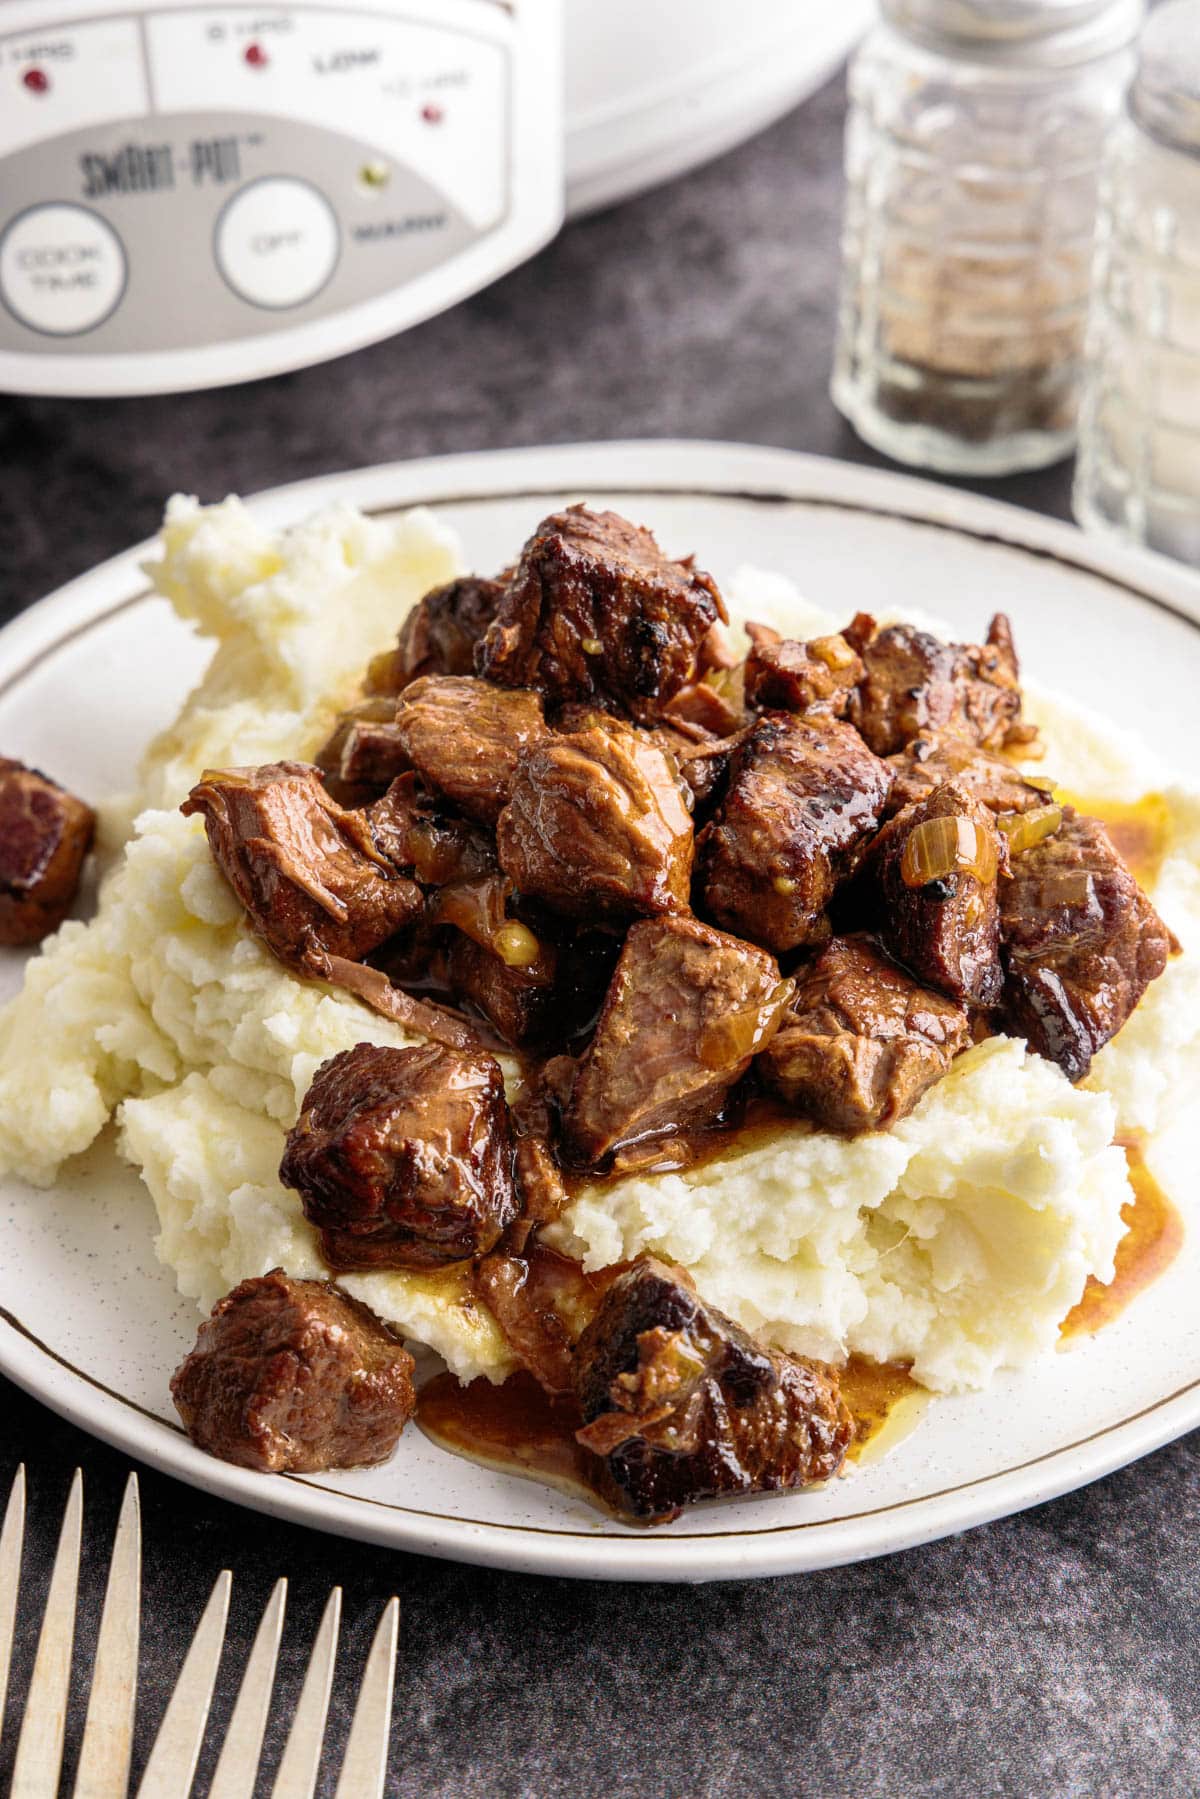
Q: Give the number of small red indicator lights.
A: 3